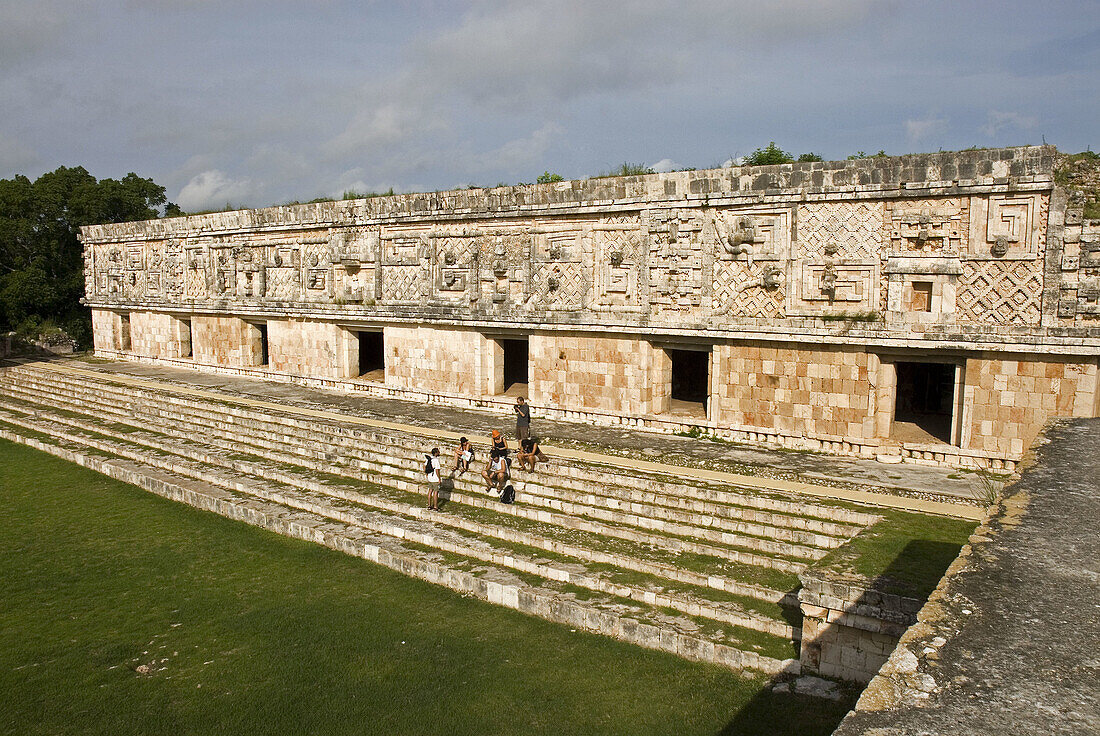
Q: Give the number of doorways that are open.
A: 7